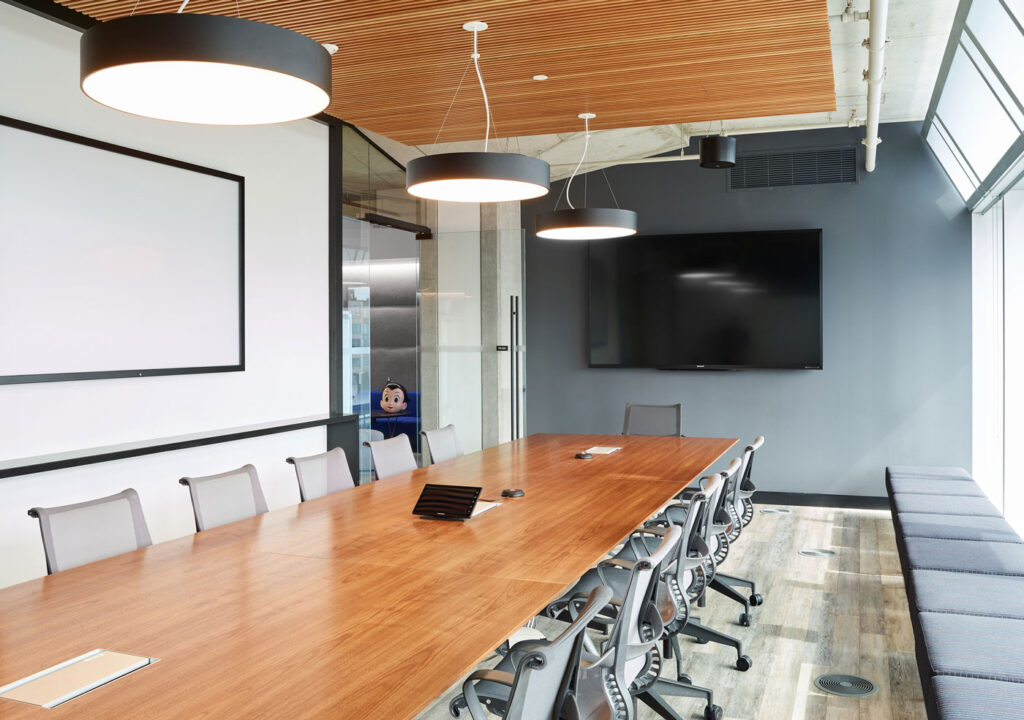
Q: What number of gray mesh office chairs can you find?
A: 11